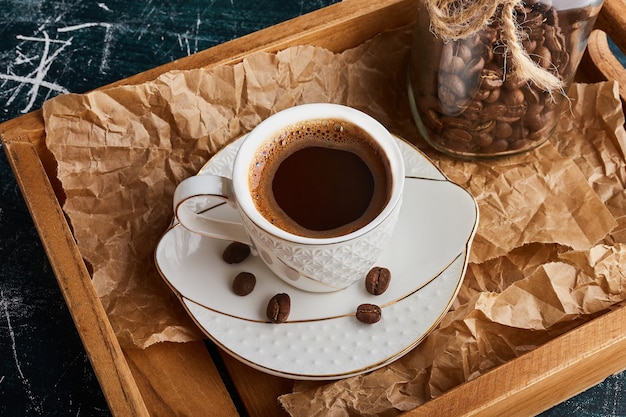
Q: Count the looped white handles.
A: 1